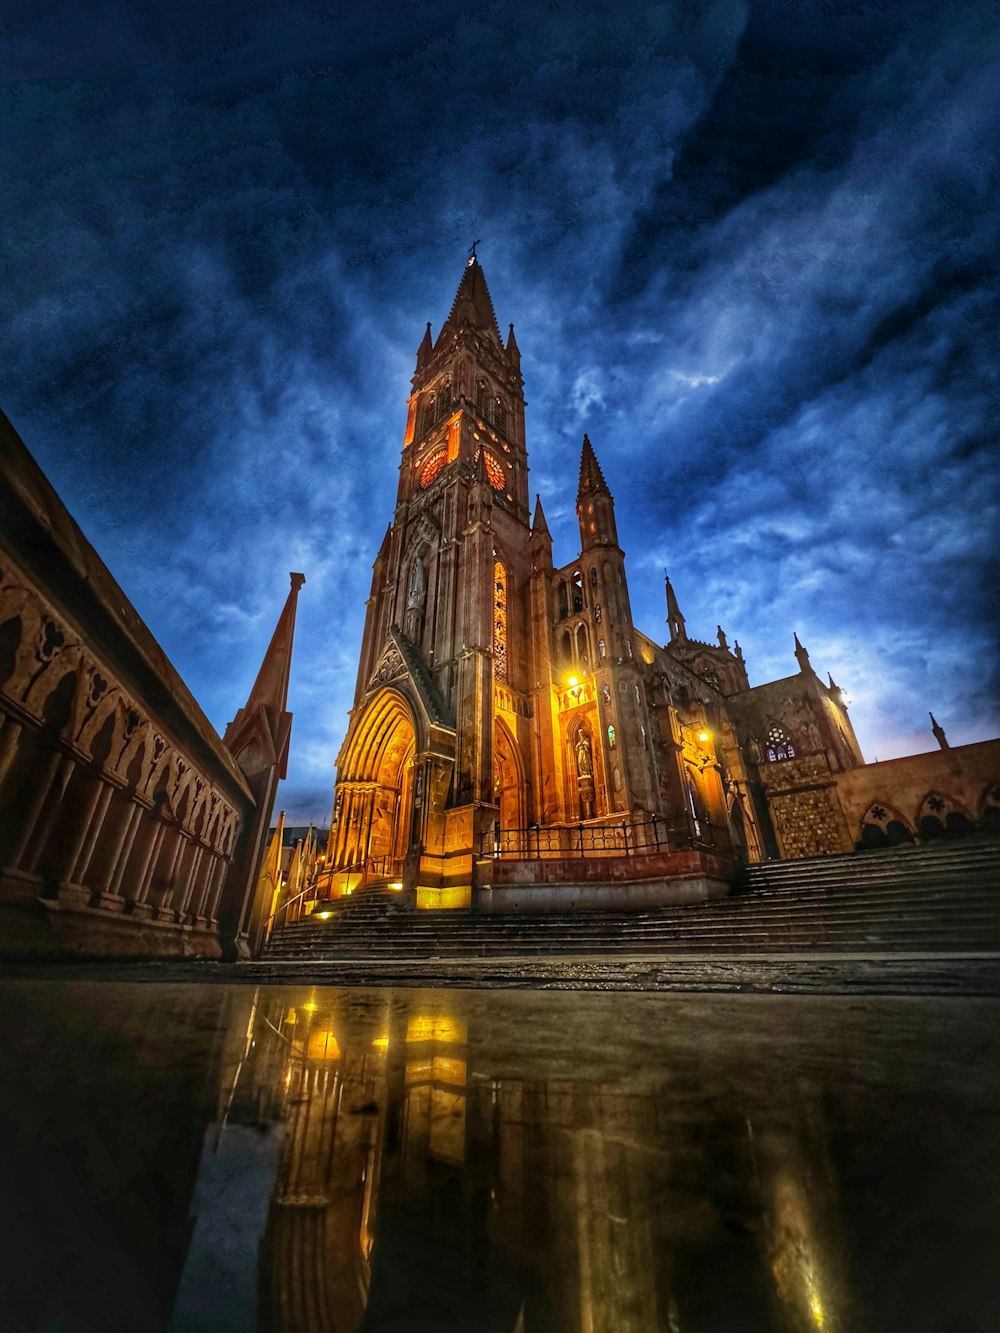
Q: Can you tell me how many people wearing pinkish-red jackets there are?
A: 0